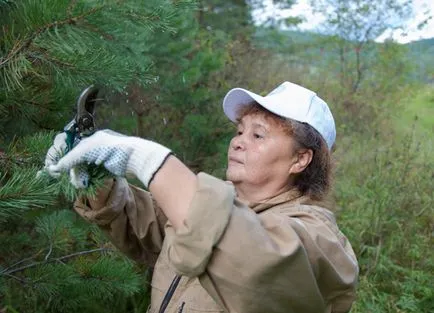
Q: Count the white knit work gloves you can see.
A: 2